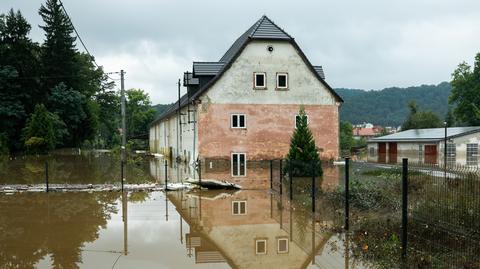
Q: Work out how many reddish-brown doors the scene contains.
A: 3